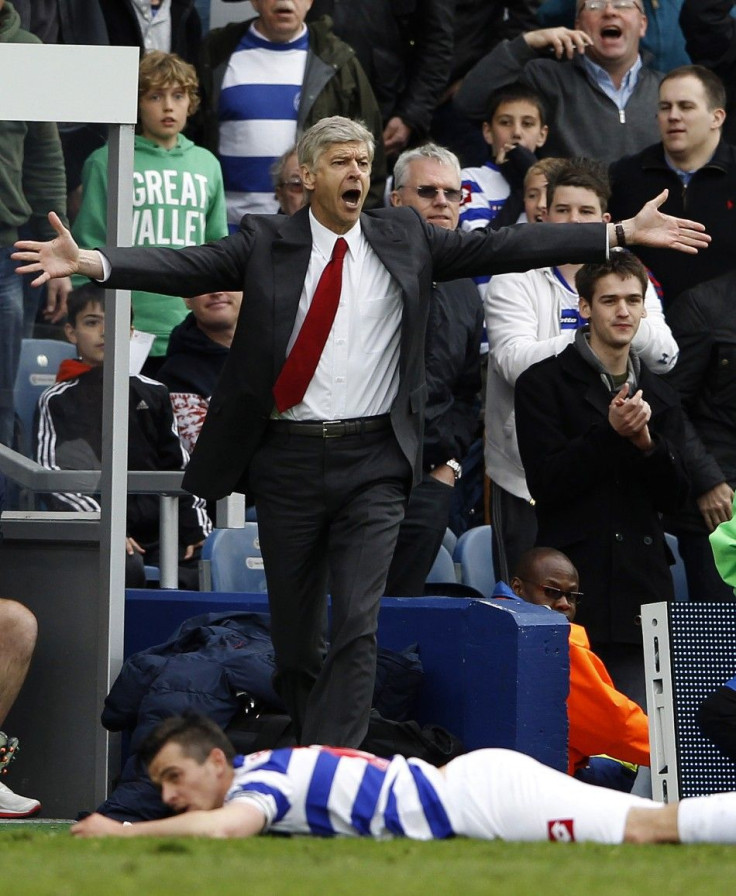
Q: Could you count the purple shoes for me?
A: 0